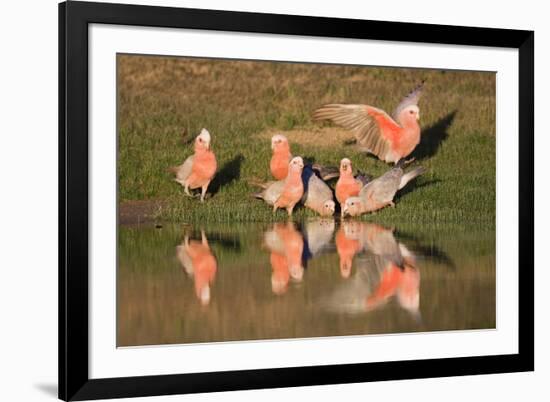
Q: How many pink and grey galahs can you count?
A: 7